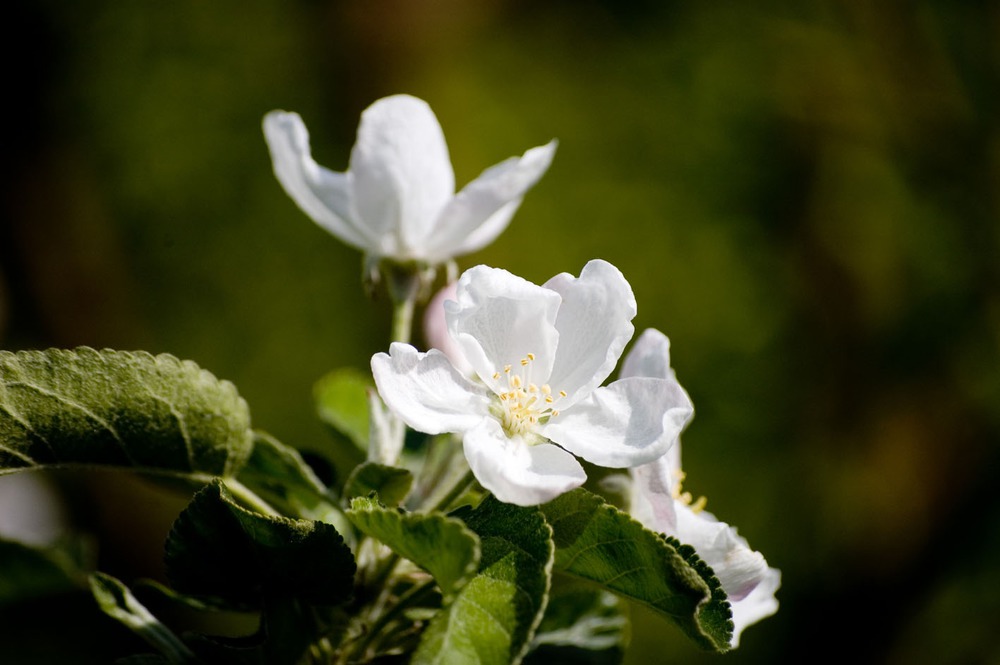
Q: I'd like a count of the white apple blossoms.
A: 3